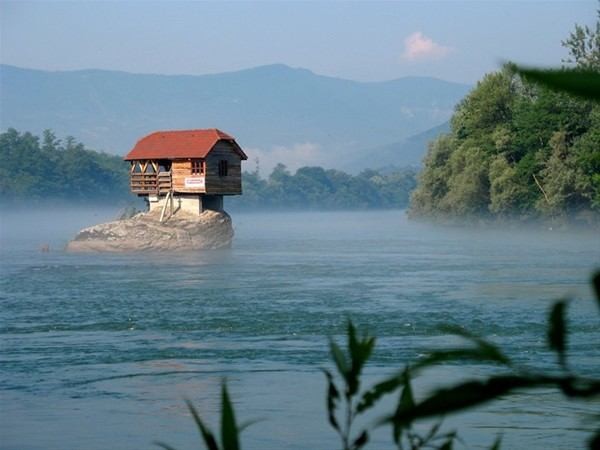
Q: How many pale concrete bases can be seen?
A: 1